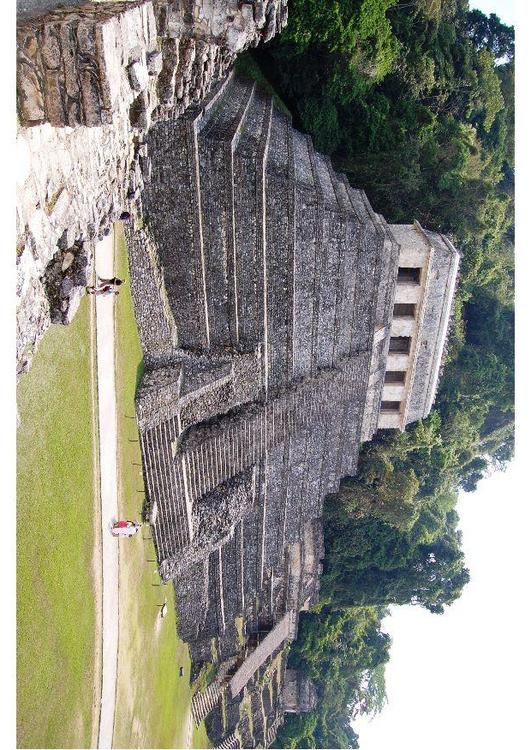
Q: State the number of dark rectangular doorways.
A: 5